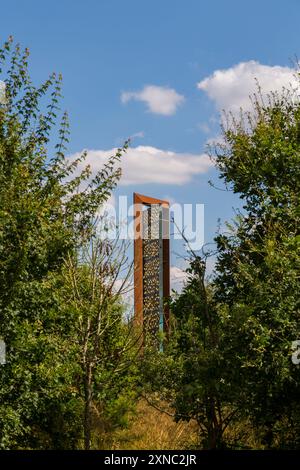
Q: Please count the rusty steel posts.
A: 2